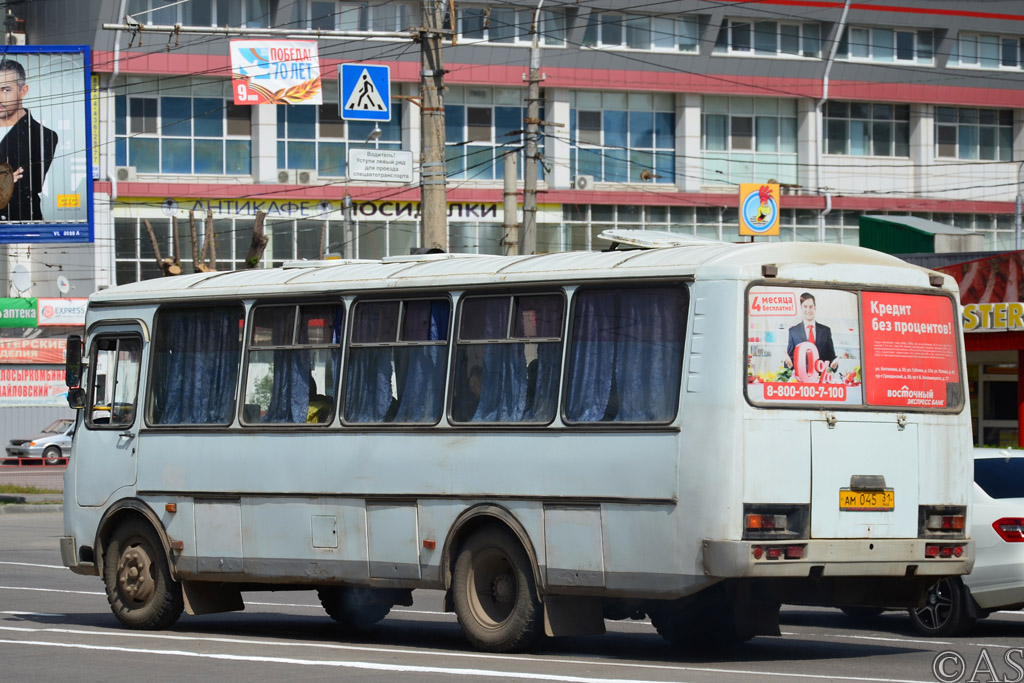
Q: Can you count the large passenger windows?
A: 5